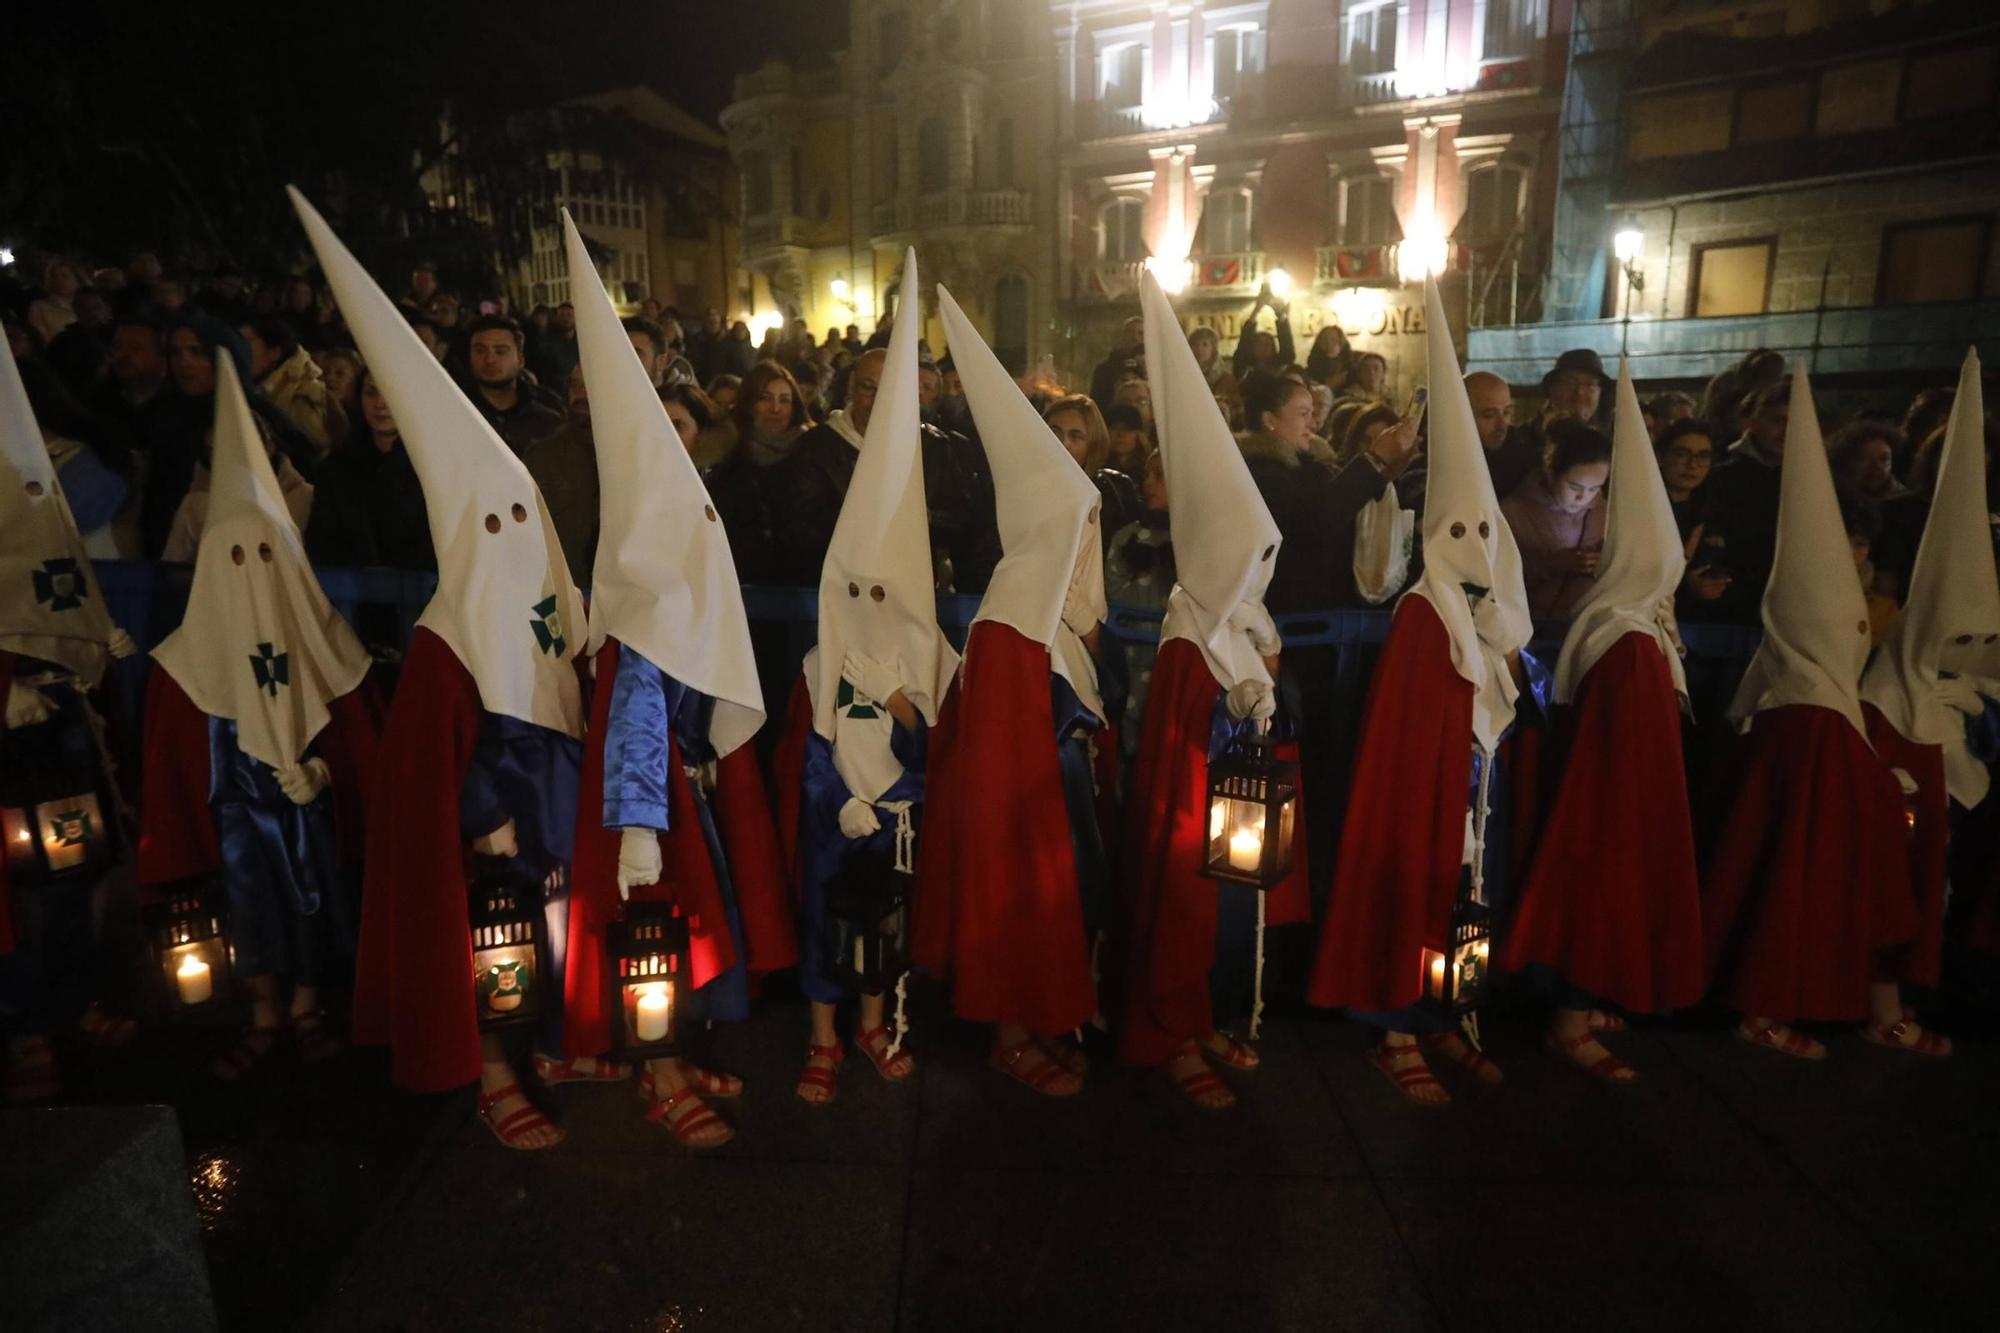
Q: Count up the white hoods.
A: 11